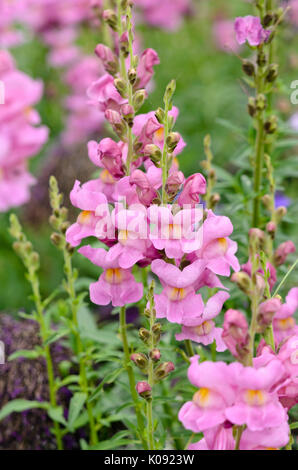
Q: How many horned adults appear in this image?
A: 0